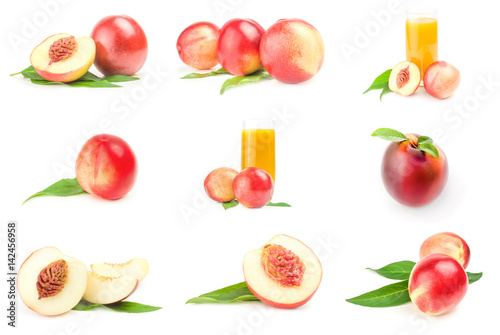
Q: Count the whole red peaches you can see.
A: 11